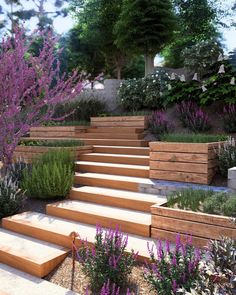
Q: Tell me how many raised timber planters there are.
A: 5